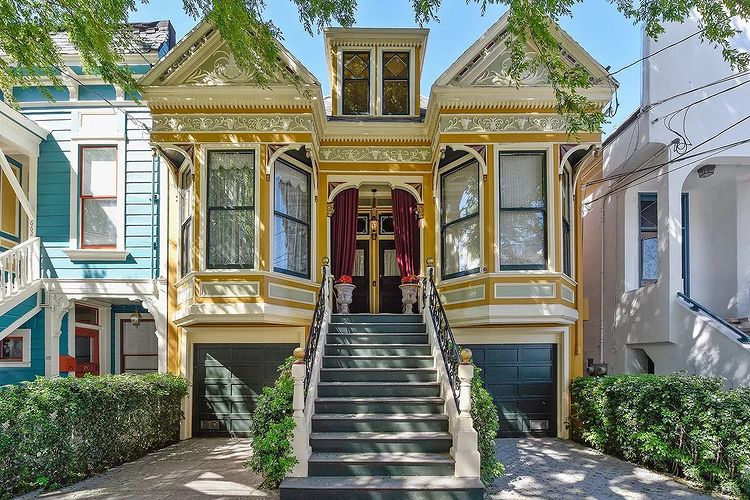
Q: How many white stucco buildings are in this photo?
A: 1